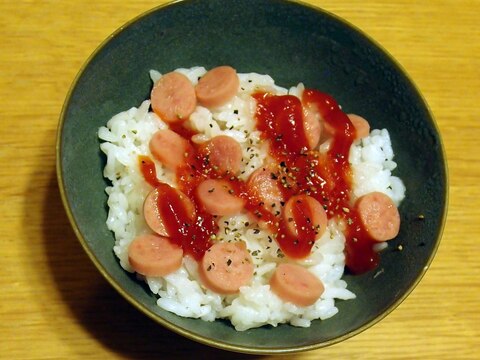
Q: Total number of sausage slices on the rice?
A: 14